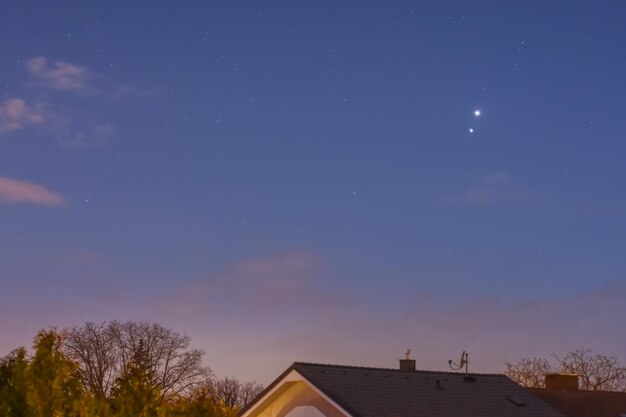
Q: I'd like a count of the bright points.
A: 2